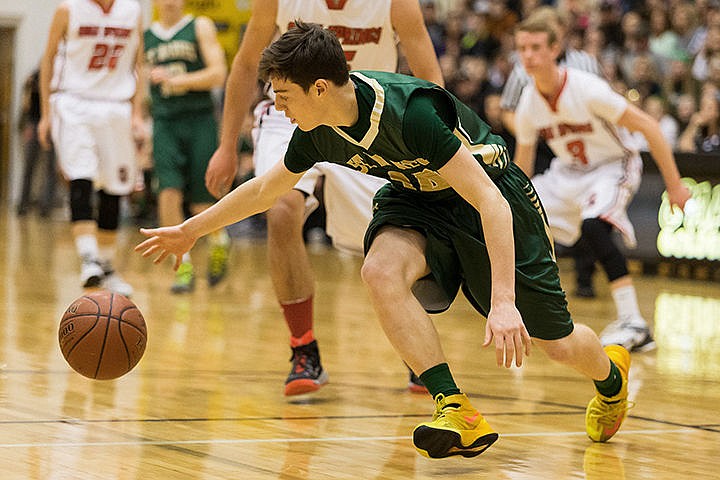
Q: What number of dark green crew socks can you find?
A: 2